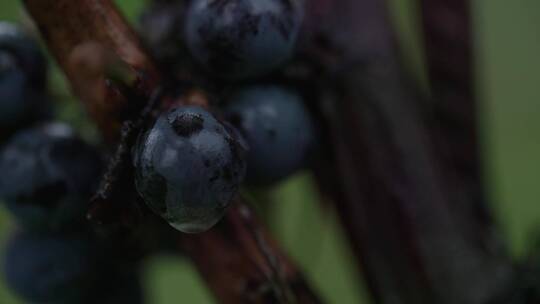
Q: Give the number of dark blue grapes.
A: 6